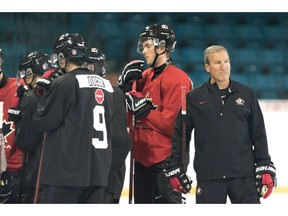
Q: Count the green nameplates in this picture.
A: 0